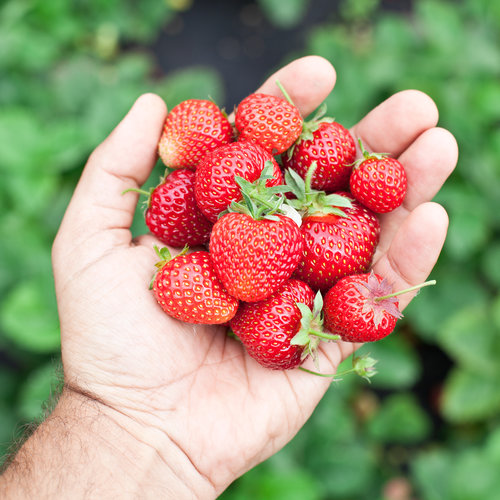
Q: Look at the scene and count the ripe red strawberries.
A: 11